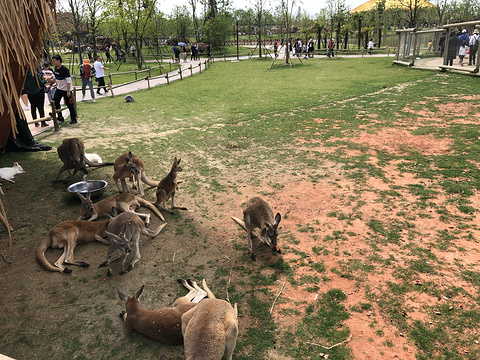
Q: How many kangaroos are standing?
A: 6